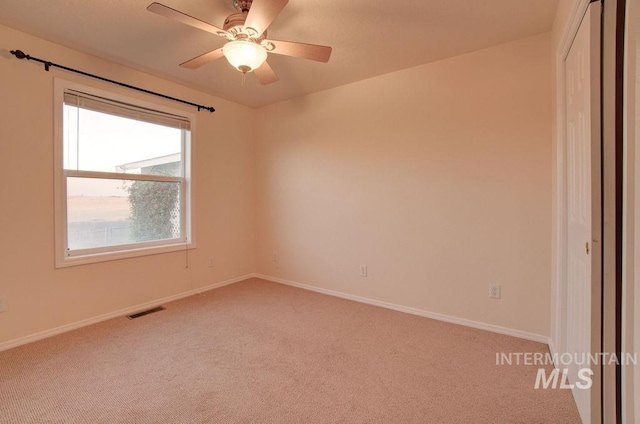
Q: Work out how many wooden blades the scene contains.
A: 5